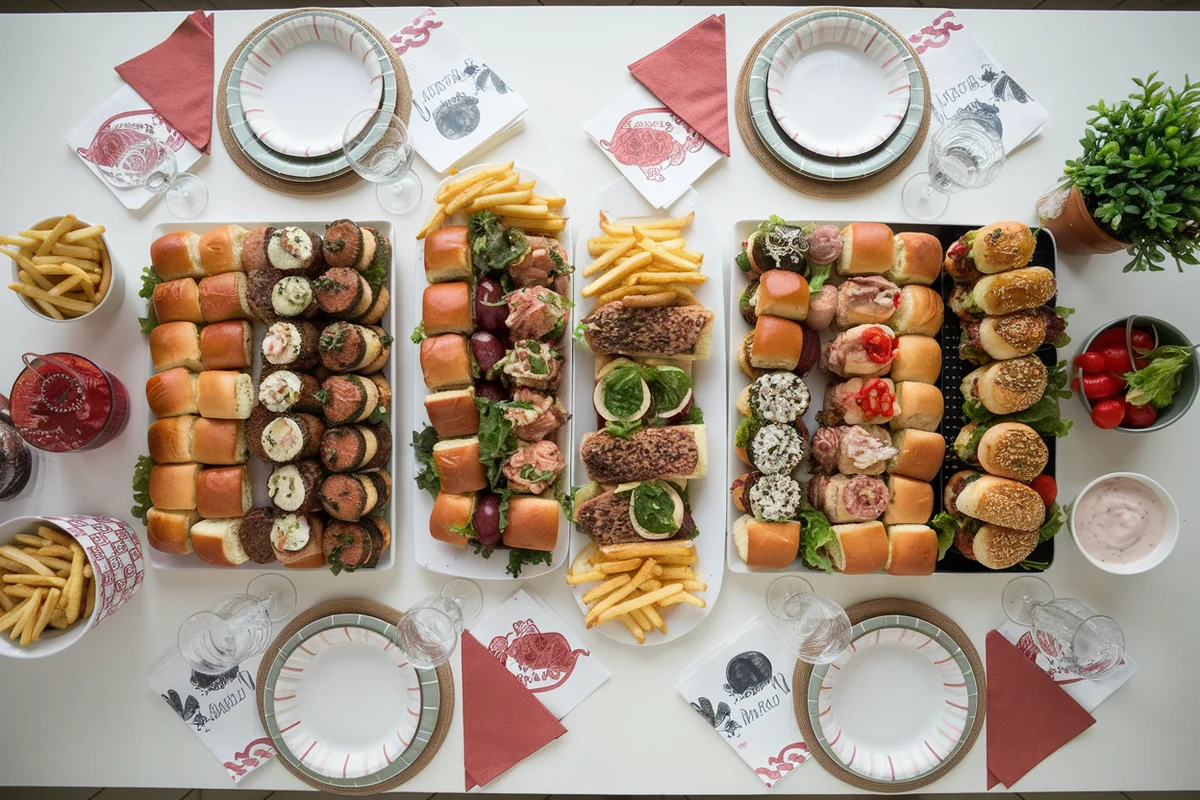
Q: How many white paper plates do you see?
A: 4